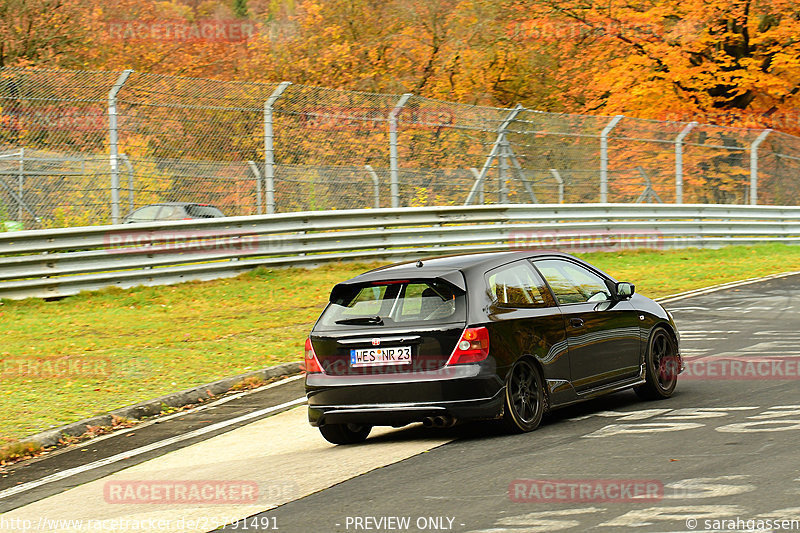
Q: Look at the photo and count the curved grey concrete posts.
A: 11